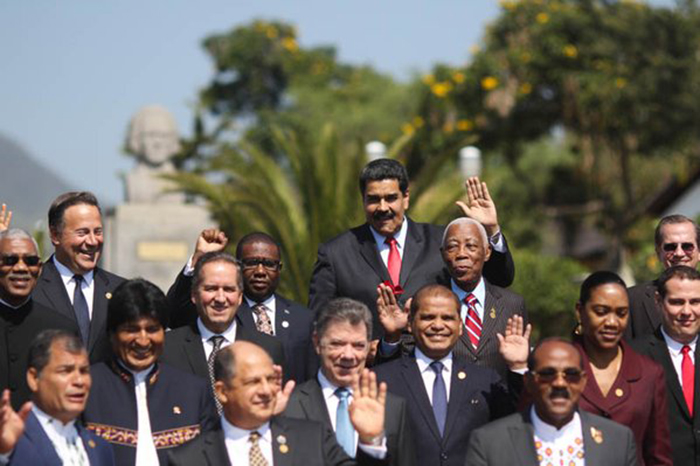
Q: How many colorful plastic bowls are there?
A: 0